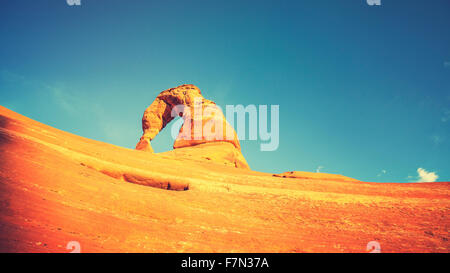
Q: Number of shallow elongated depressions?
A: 1